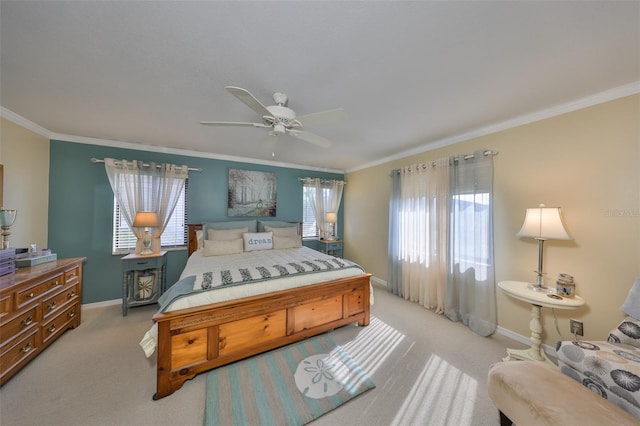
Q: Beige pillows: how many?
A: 4